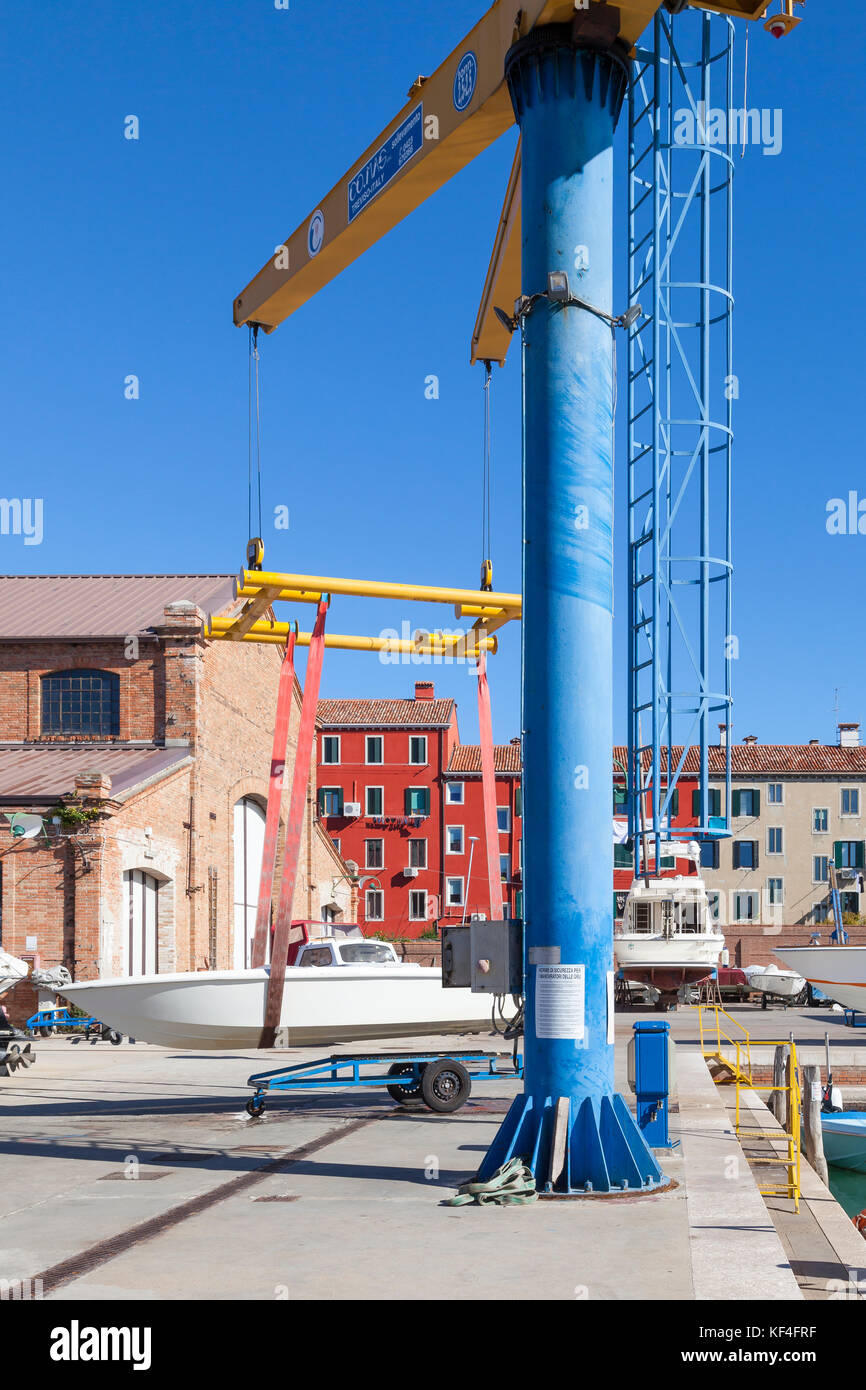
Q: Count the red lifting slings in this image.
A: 3